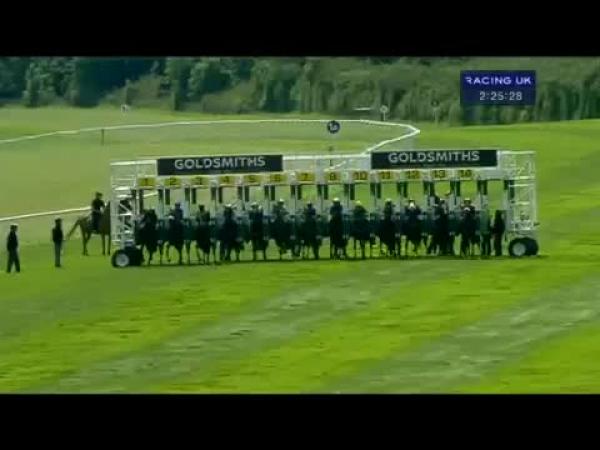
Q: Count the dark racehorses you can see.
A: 13